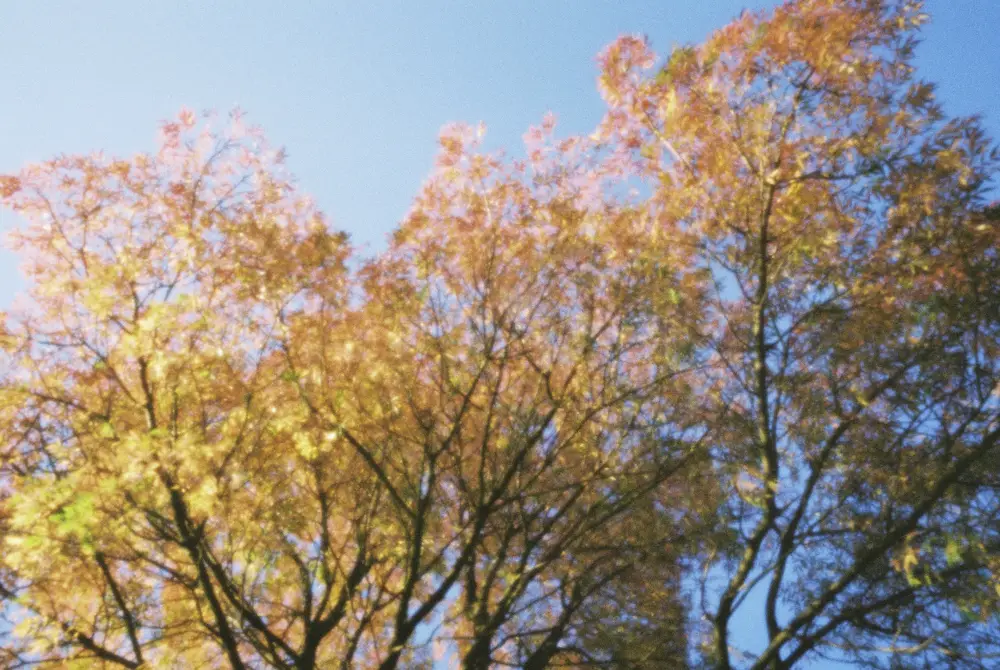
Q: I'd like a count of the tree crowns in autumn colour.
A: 3